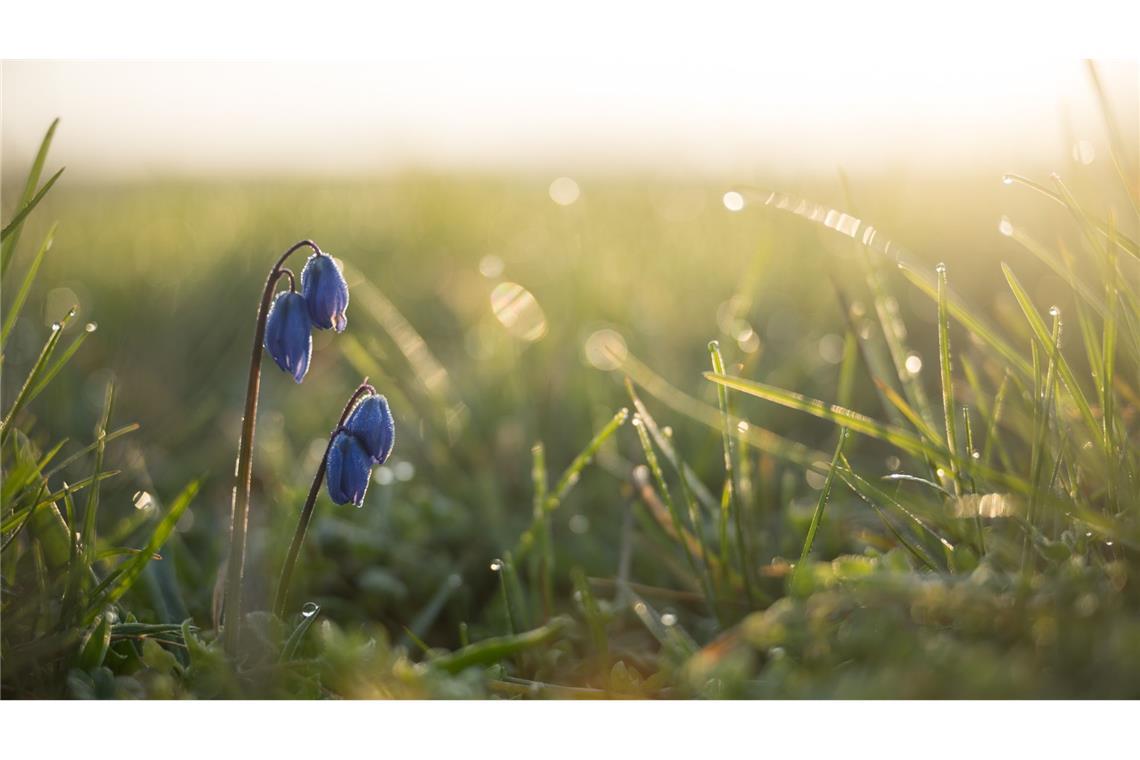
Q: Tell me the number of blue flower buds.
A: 4